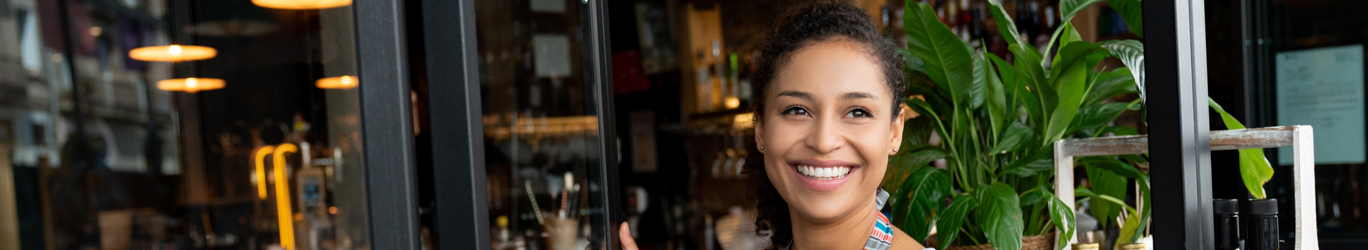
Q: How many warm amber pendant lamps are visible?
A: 4